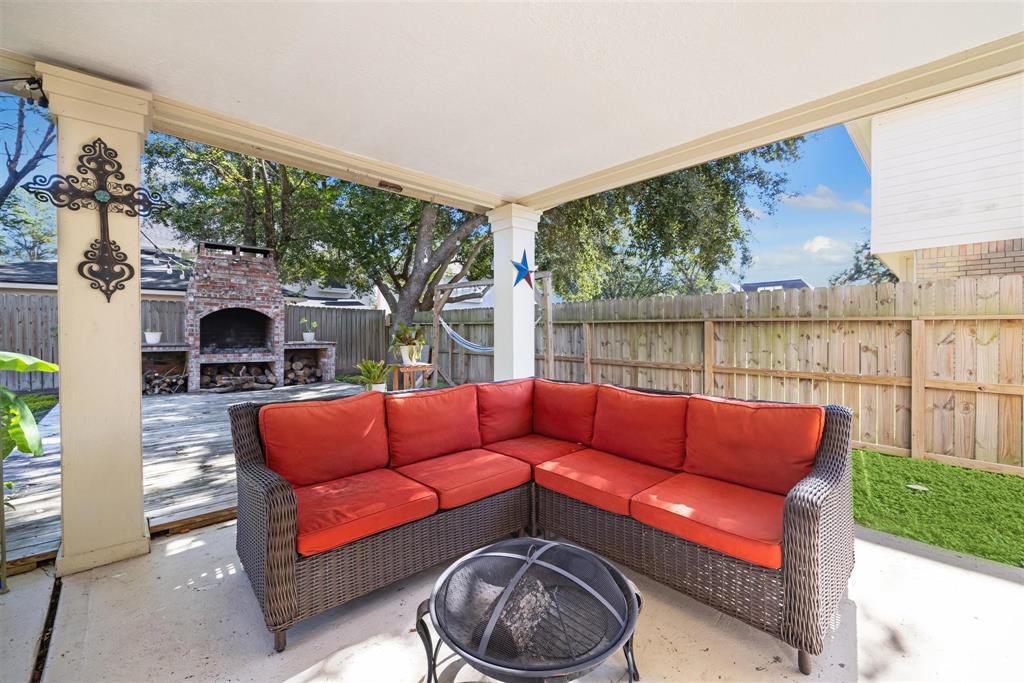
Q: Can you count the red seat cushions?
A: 5